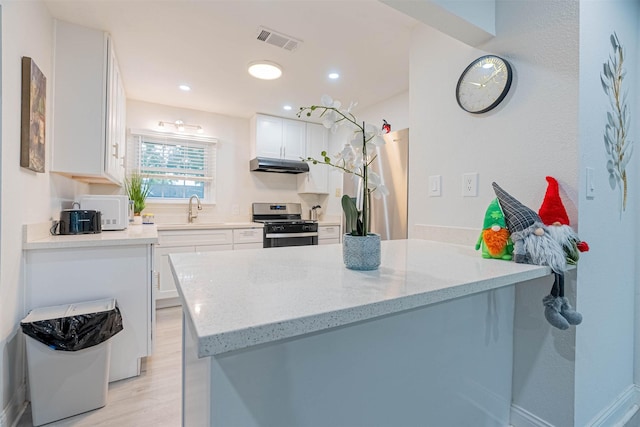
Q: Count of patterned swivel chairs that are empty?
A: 0